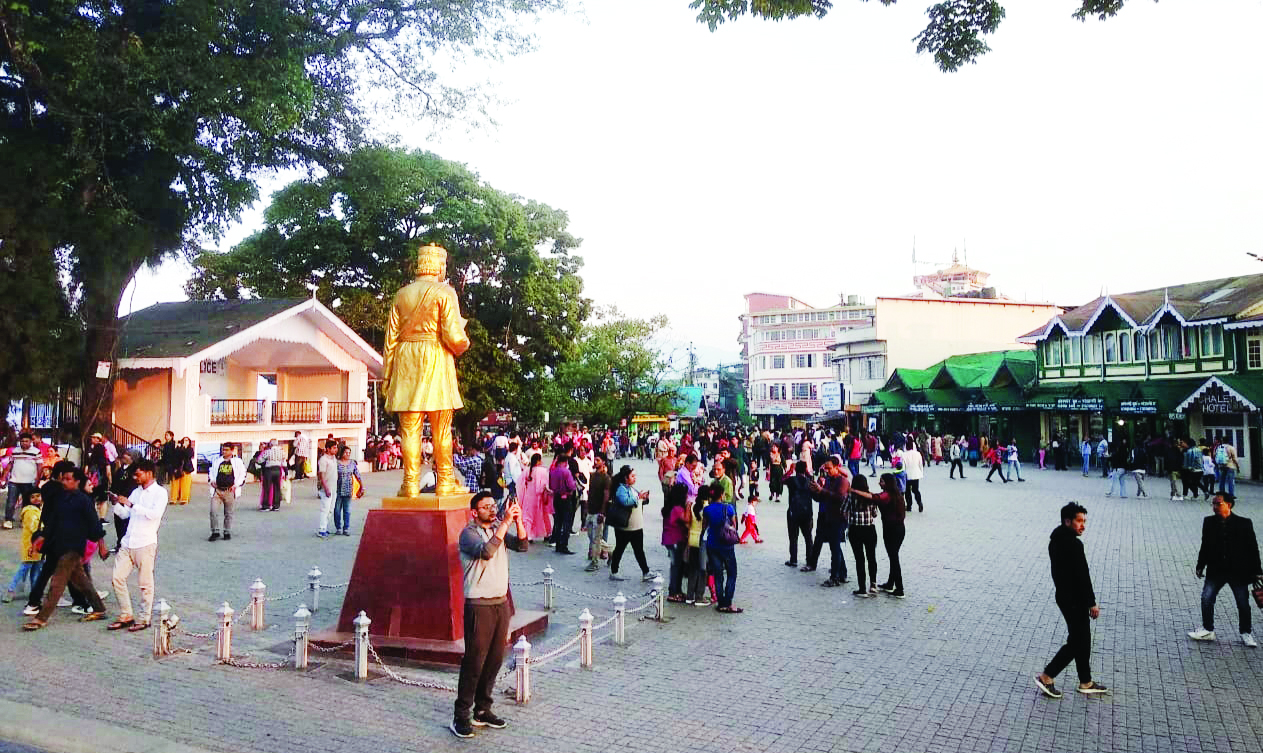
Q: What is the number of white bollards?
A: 11